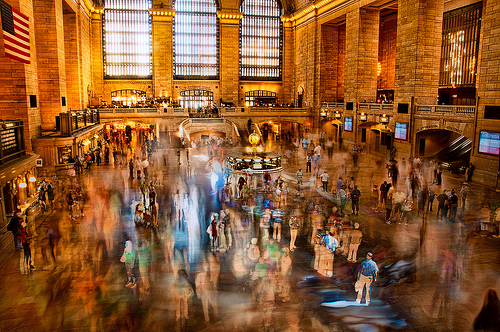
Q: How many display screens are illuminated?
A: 3